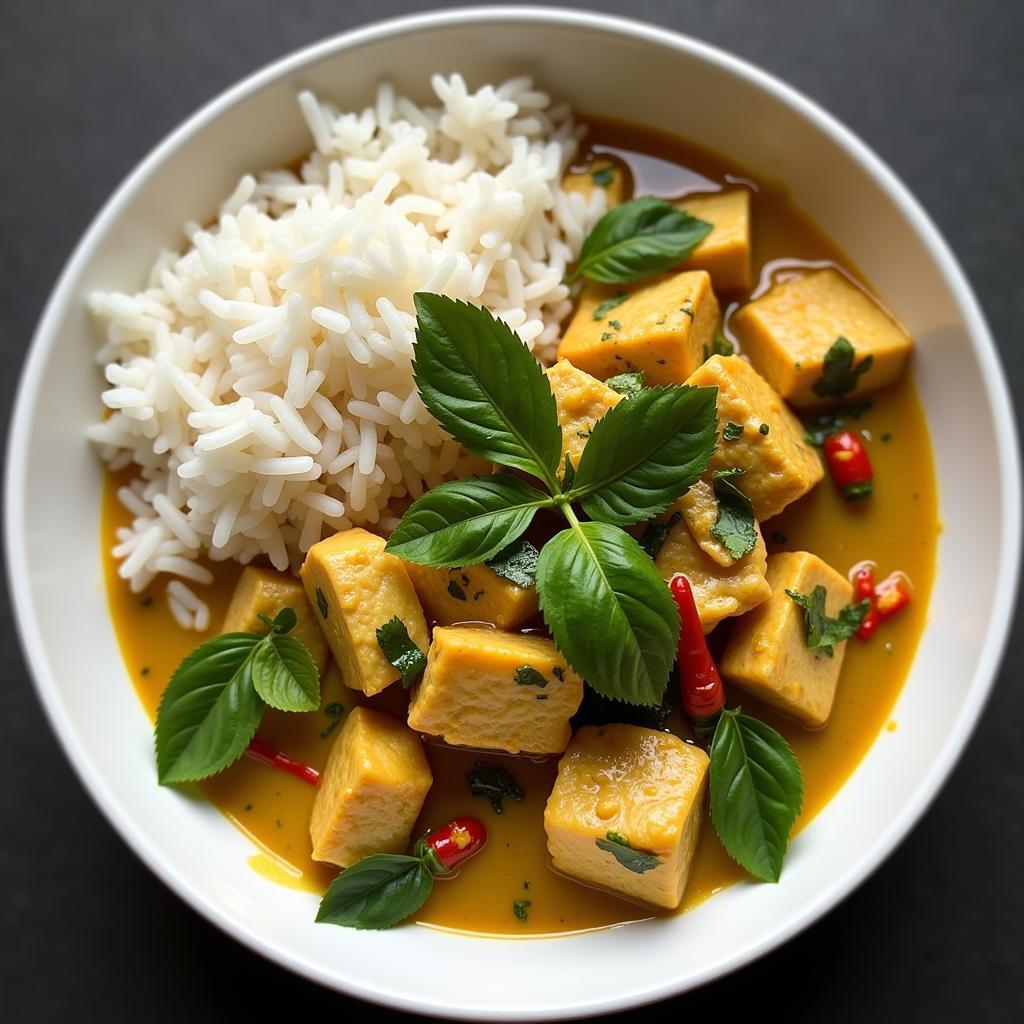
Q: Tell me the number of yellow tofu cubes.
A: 14